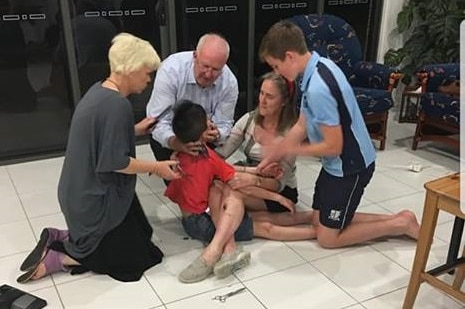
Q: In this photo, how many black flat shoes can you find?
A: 2